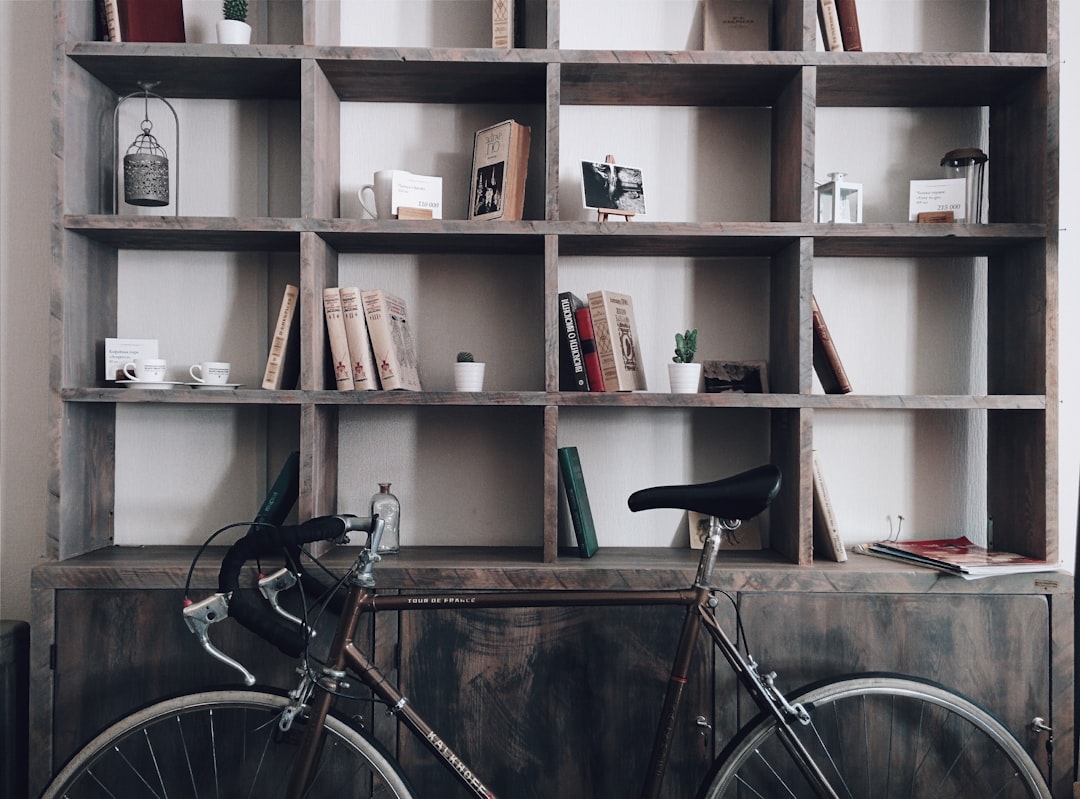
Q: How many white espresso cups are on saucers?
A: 2